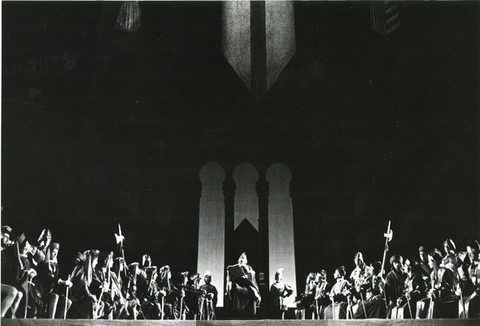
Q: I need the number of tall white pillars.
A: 3